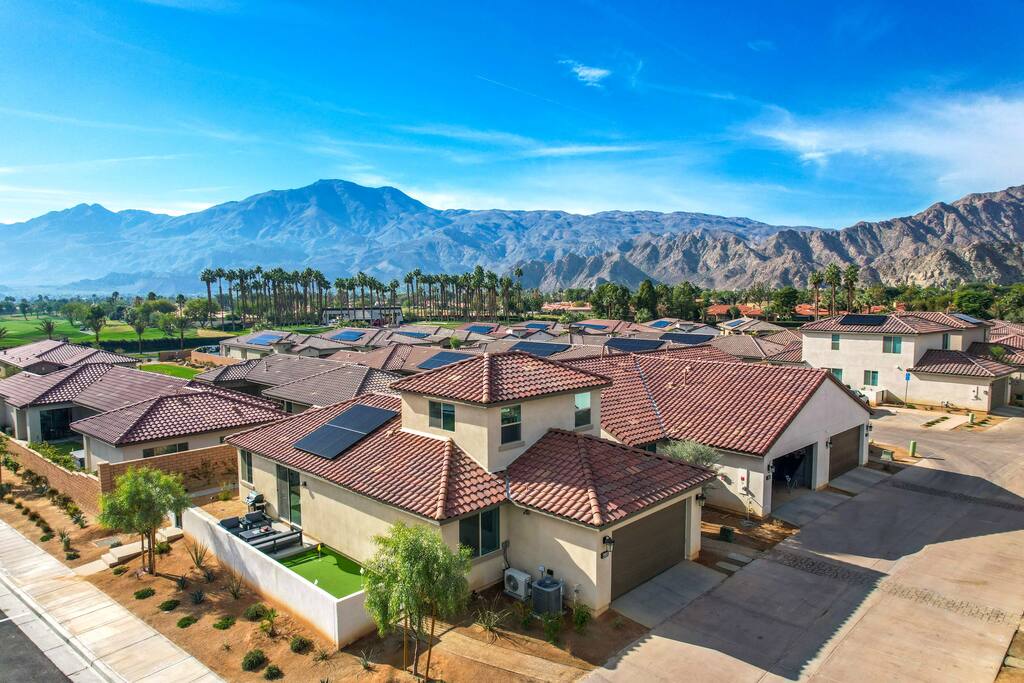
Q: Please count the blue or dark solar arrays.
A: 15